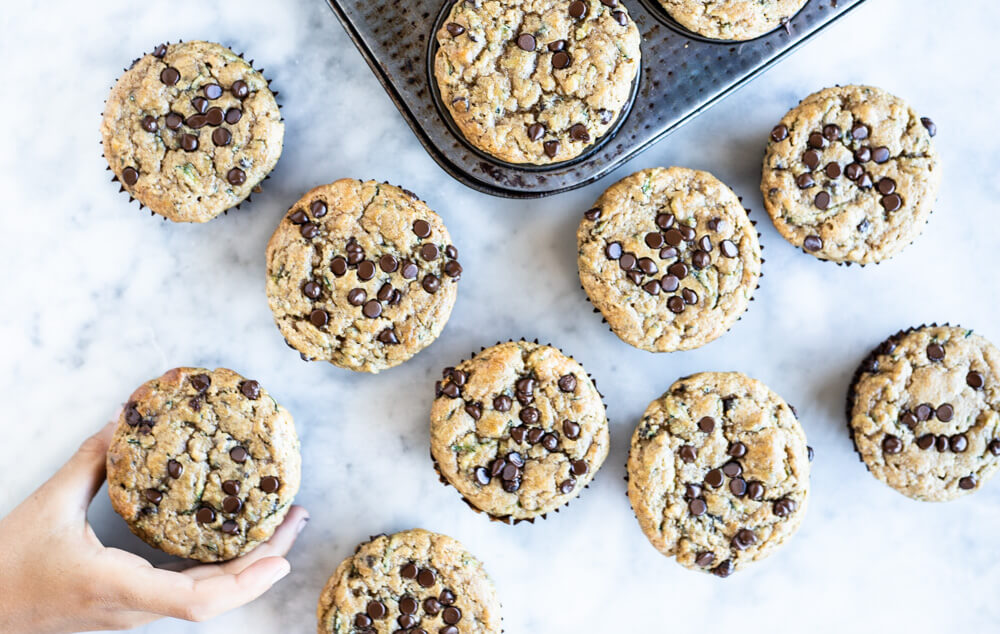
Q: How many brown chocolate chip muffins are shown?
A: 11